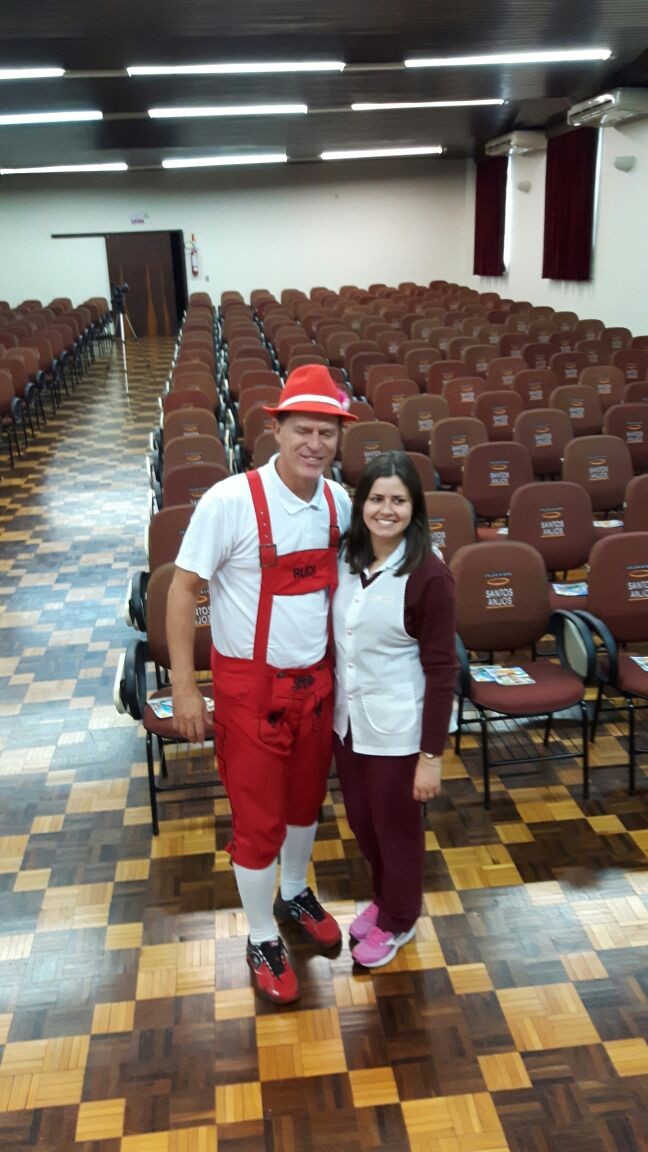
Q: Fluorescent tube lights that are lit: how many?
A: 9